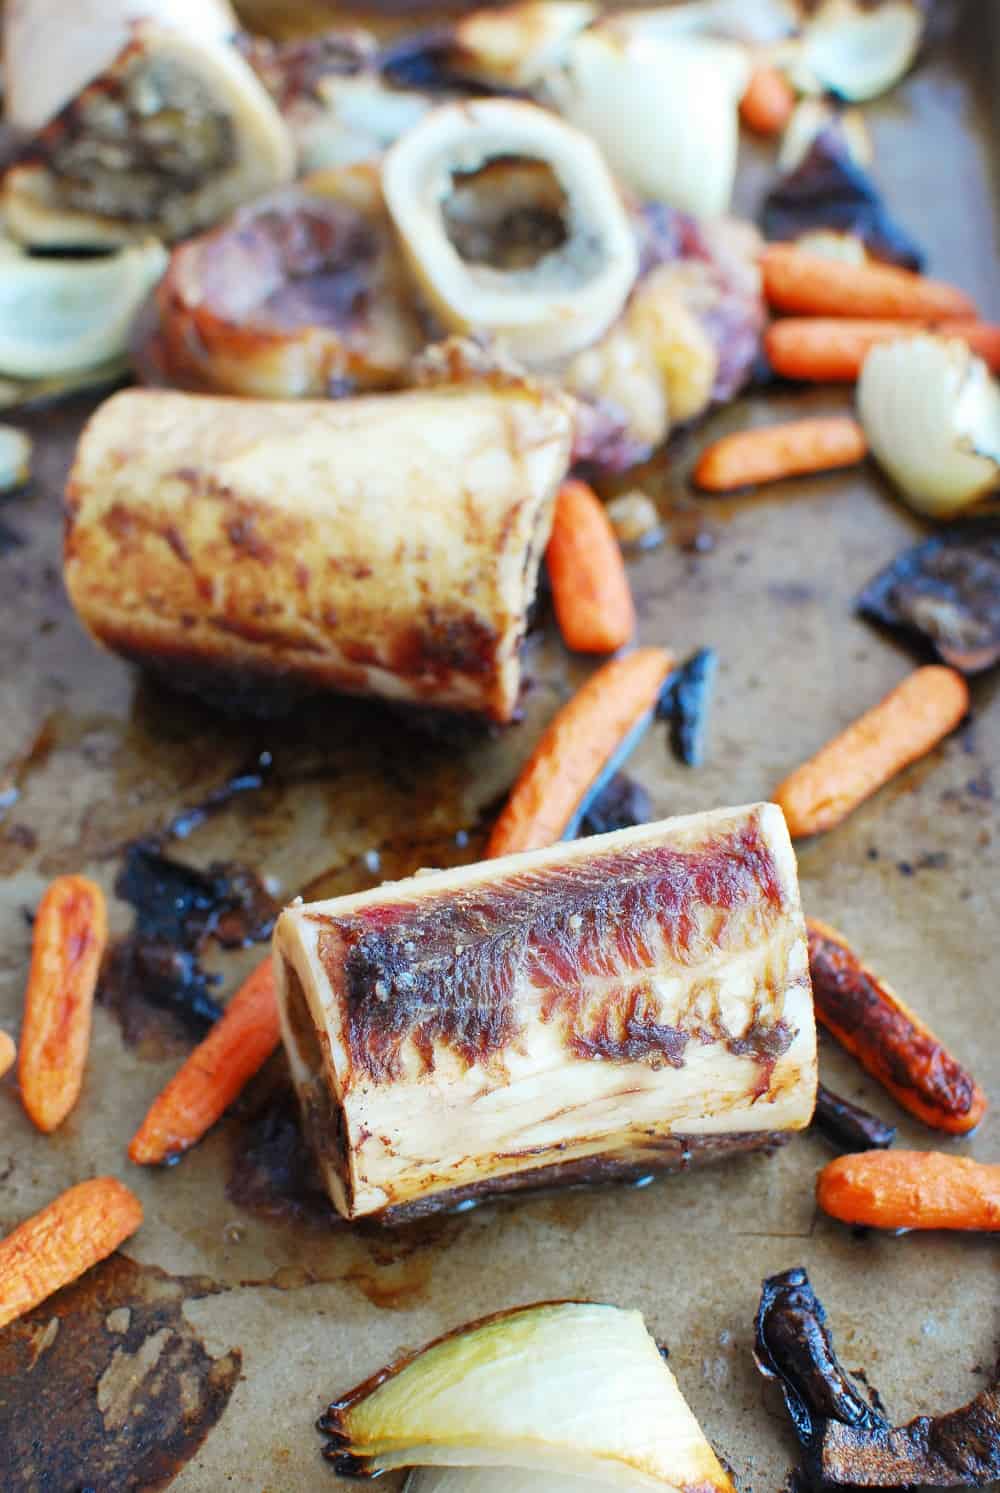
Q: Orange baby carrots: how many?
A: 13